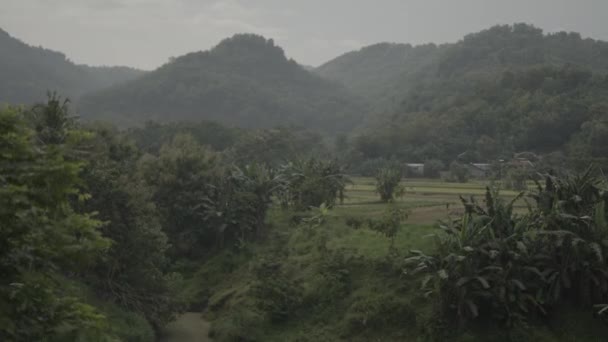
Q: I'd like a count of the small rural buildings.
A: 3